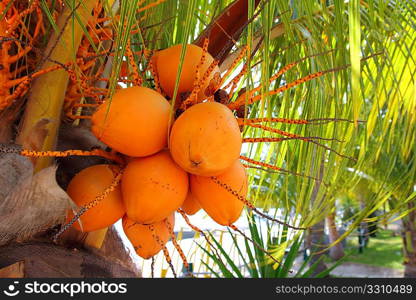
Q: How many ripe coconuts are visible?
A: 8